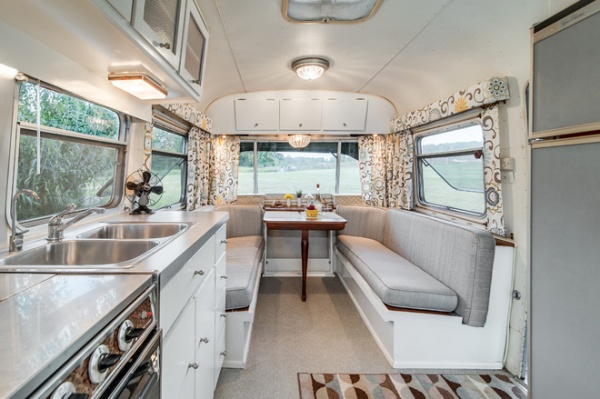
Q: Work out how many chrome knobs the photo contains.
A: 12